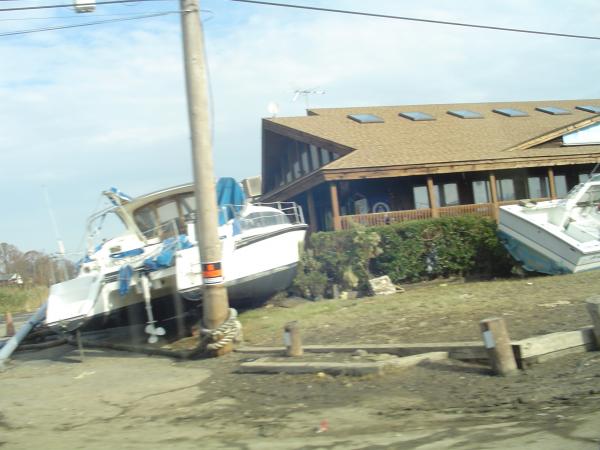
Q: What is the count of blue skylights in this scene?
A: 6